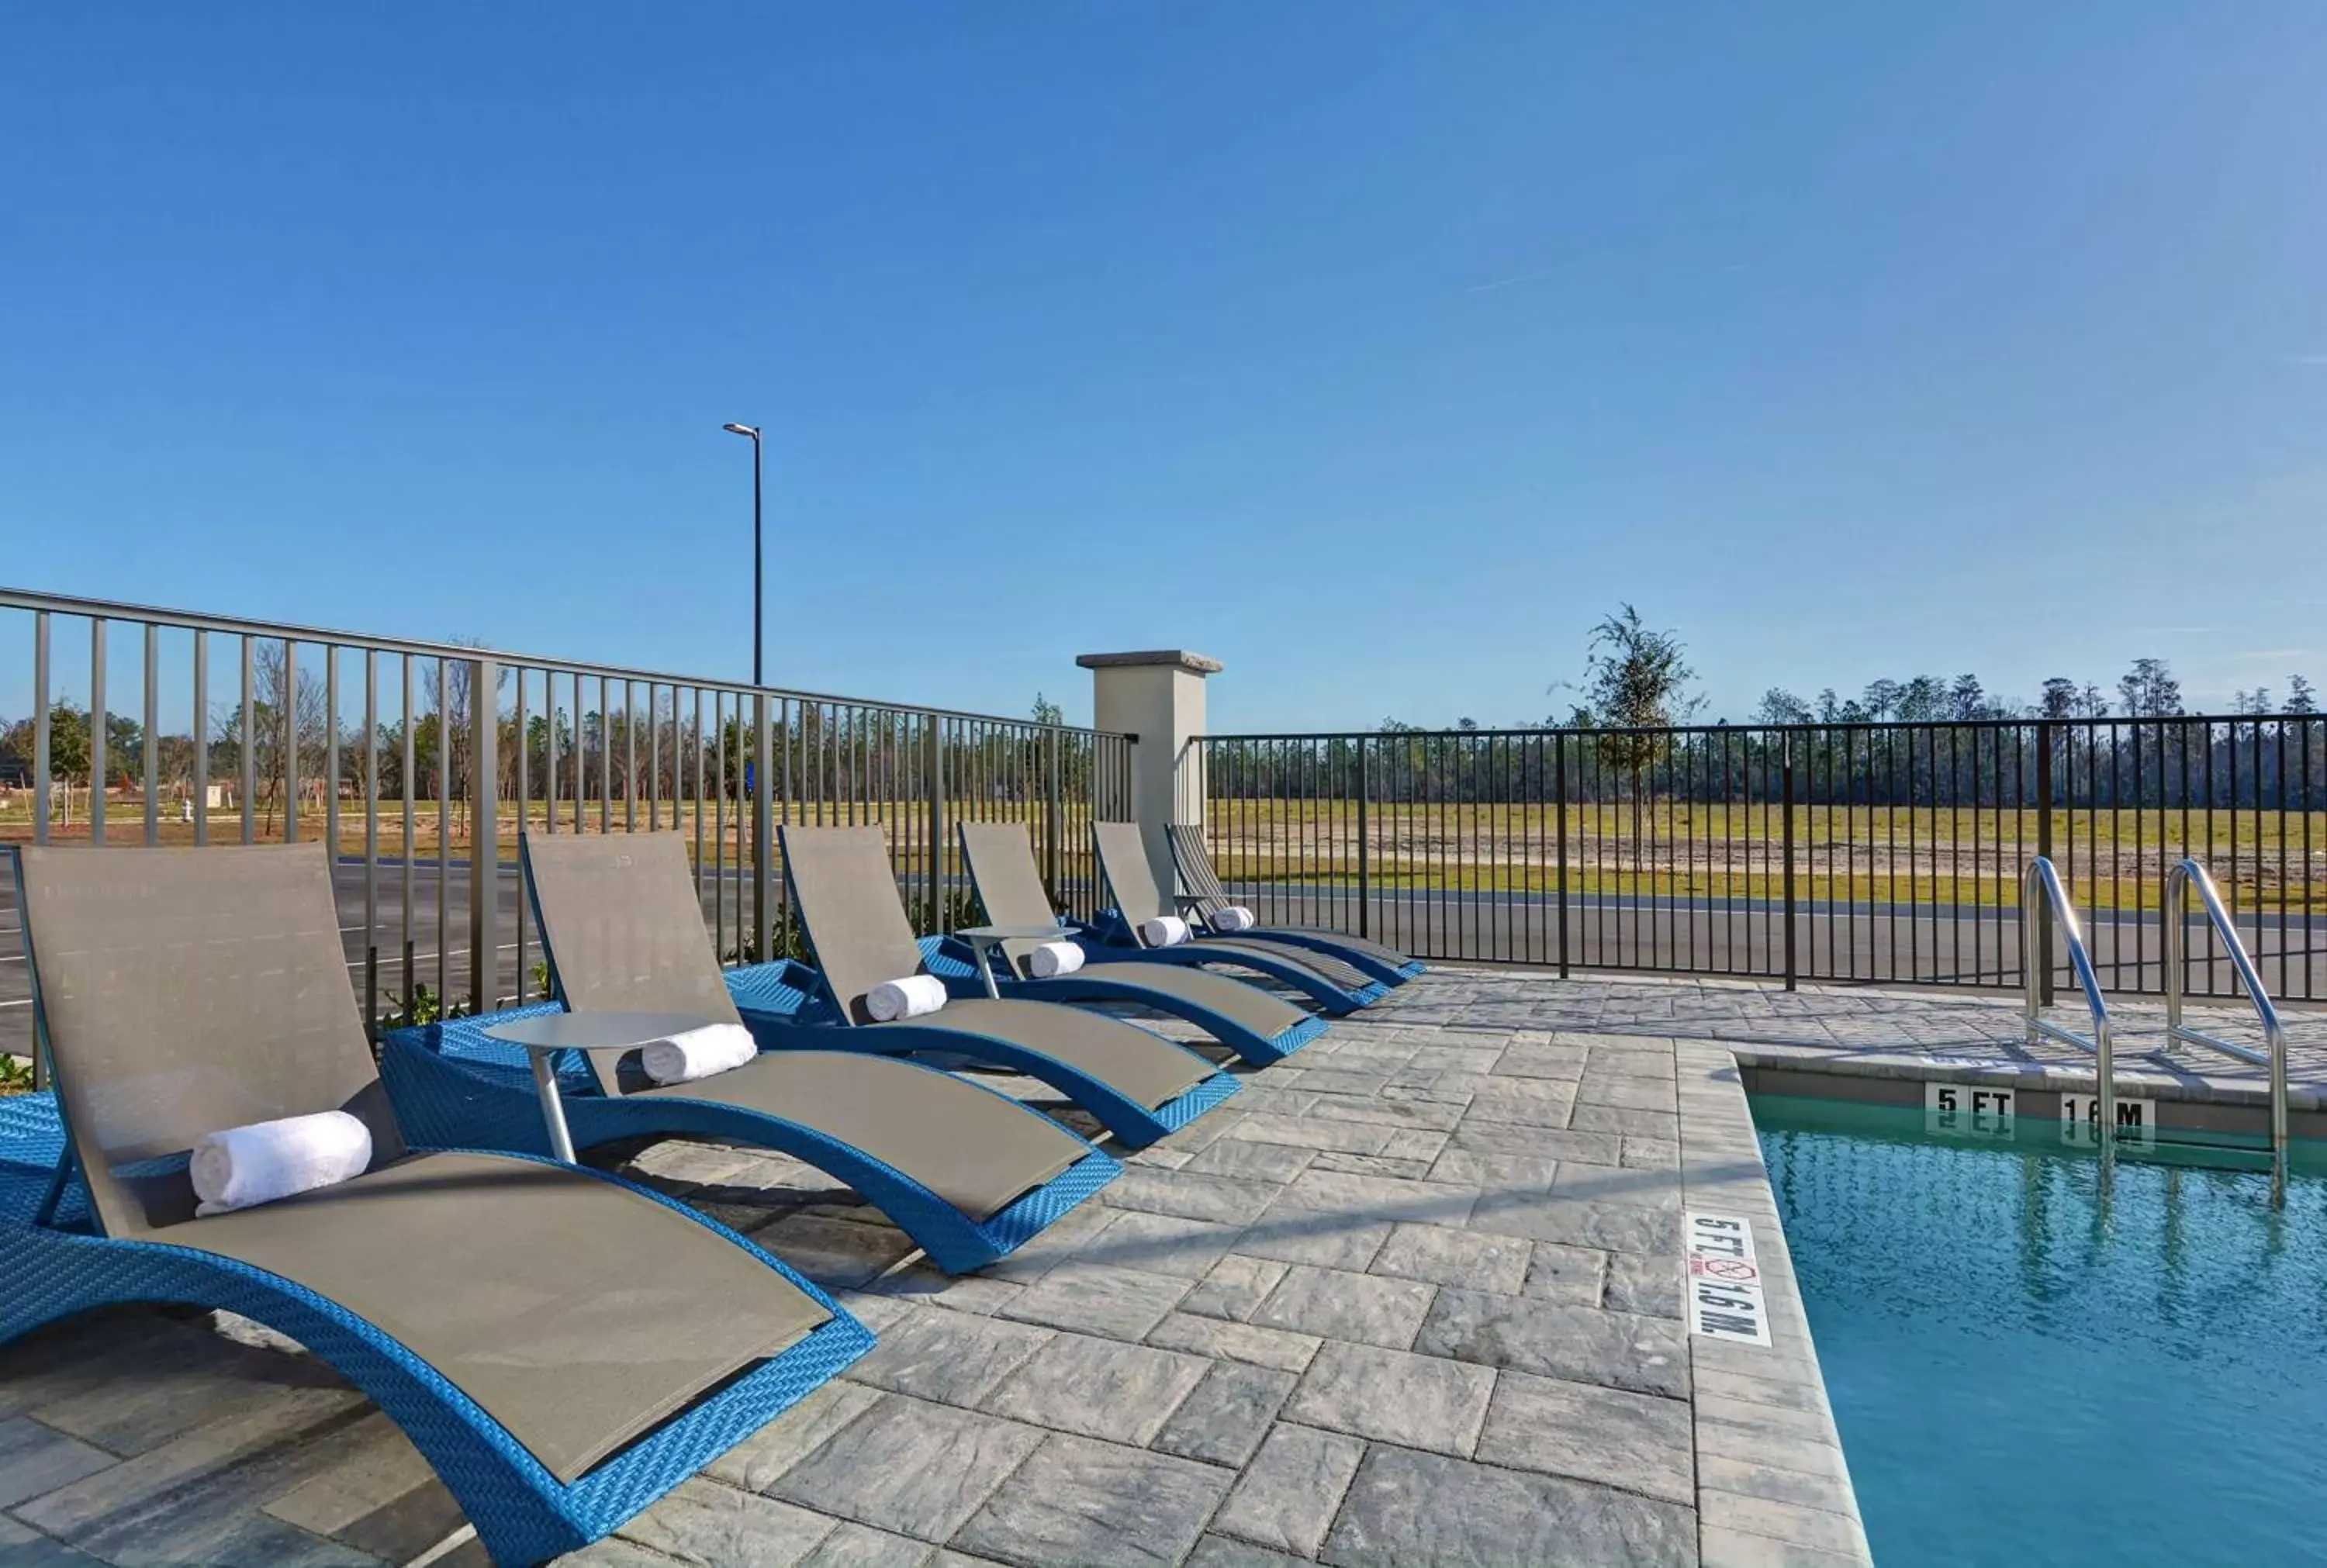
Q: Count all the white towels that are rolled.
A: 6